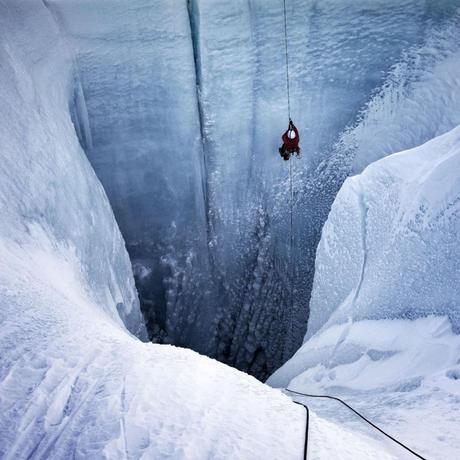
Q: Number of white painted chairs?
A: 0